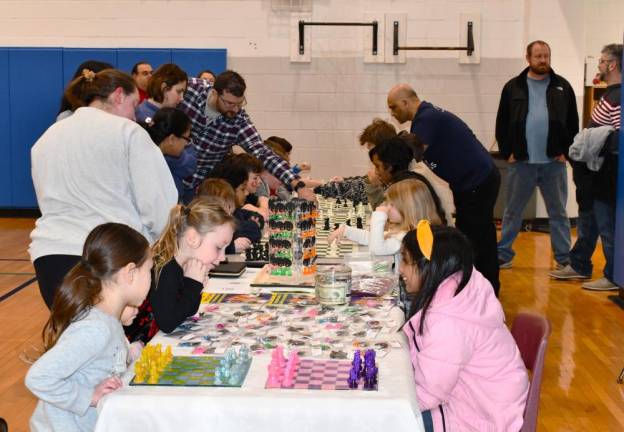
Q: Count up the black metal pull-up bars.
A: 2